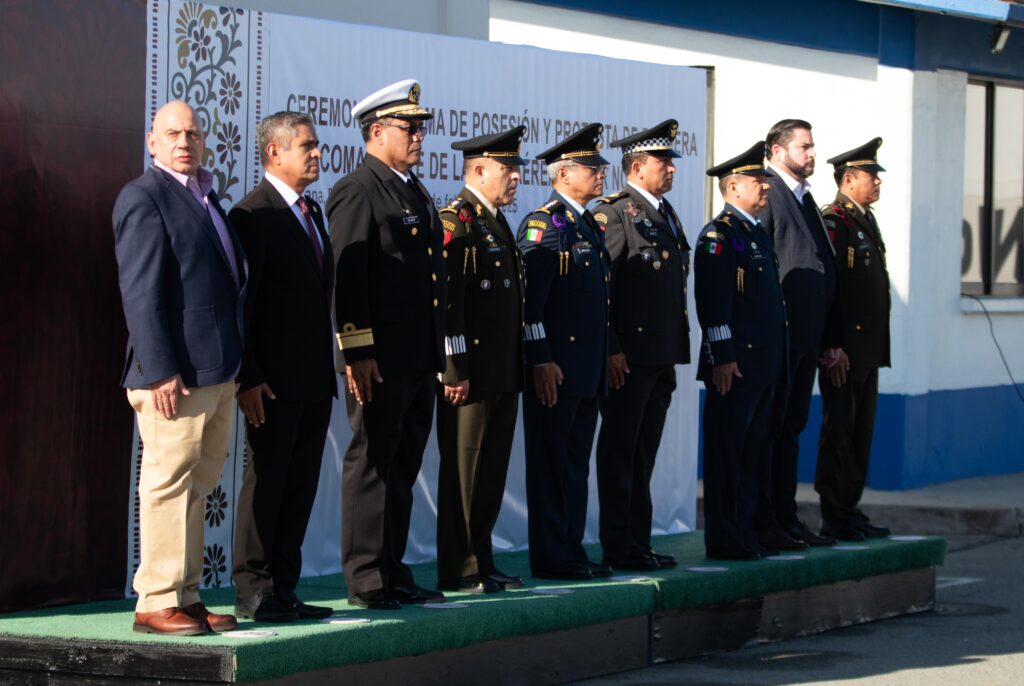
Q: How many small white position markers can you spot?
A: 9